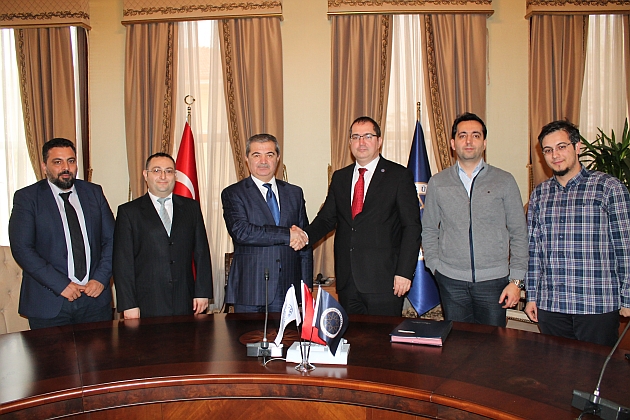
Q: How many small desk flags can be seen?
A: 3